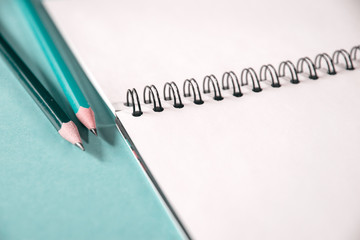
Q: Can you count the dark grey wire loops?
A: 13